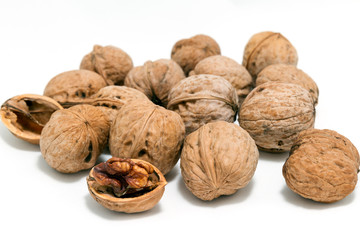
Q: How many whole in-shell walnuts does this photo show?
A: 14